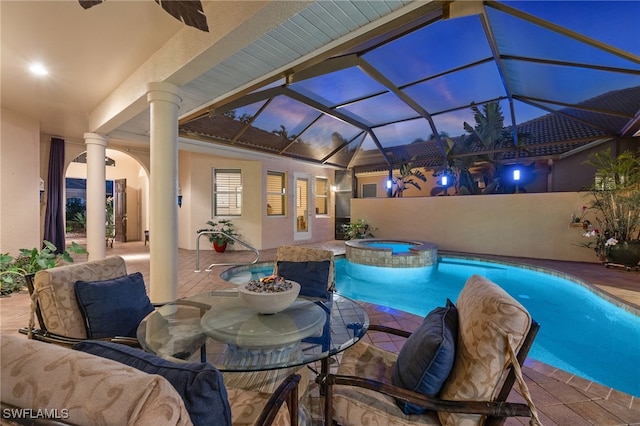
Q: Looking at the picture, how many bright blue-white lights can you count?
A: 3